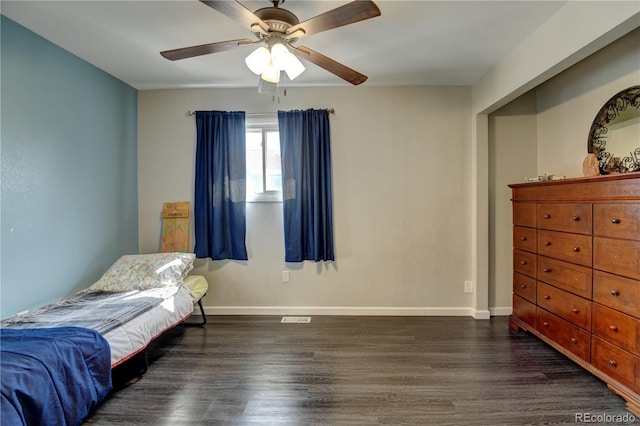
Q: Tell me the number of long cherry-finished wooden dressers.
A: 1